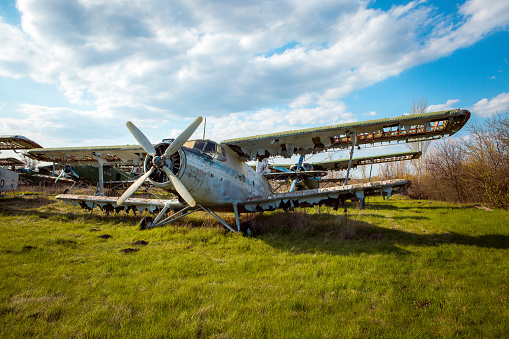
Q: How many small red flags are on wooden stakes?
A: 0